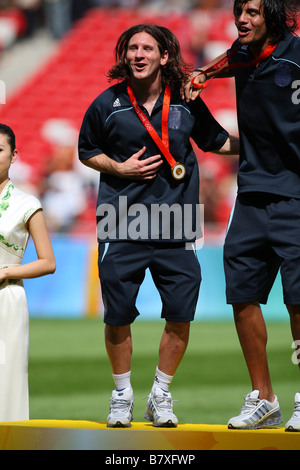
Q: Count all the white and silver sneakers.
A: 4